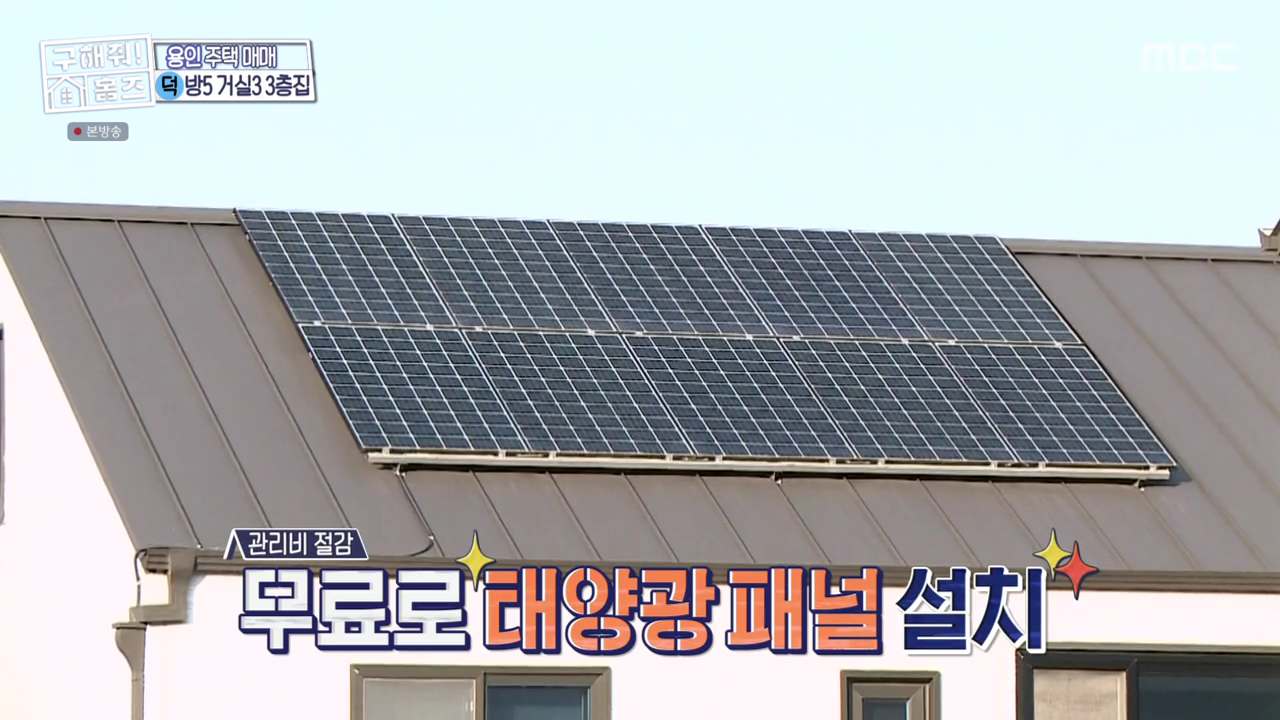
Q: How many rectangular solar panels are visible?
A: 10